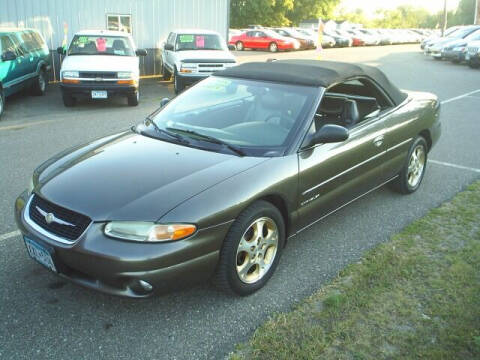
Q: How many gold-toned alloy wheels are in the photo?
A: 2